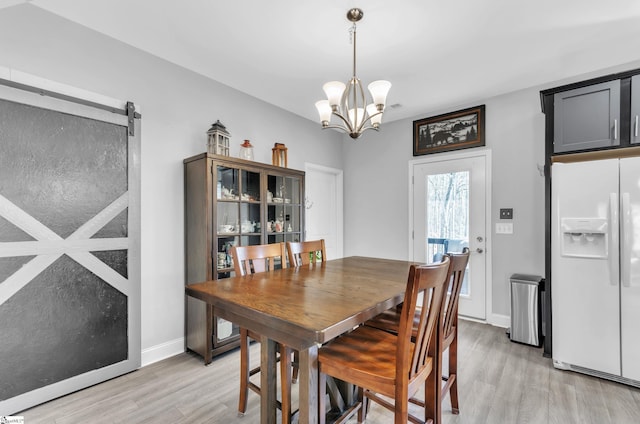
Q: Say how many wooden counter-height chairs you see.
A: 4